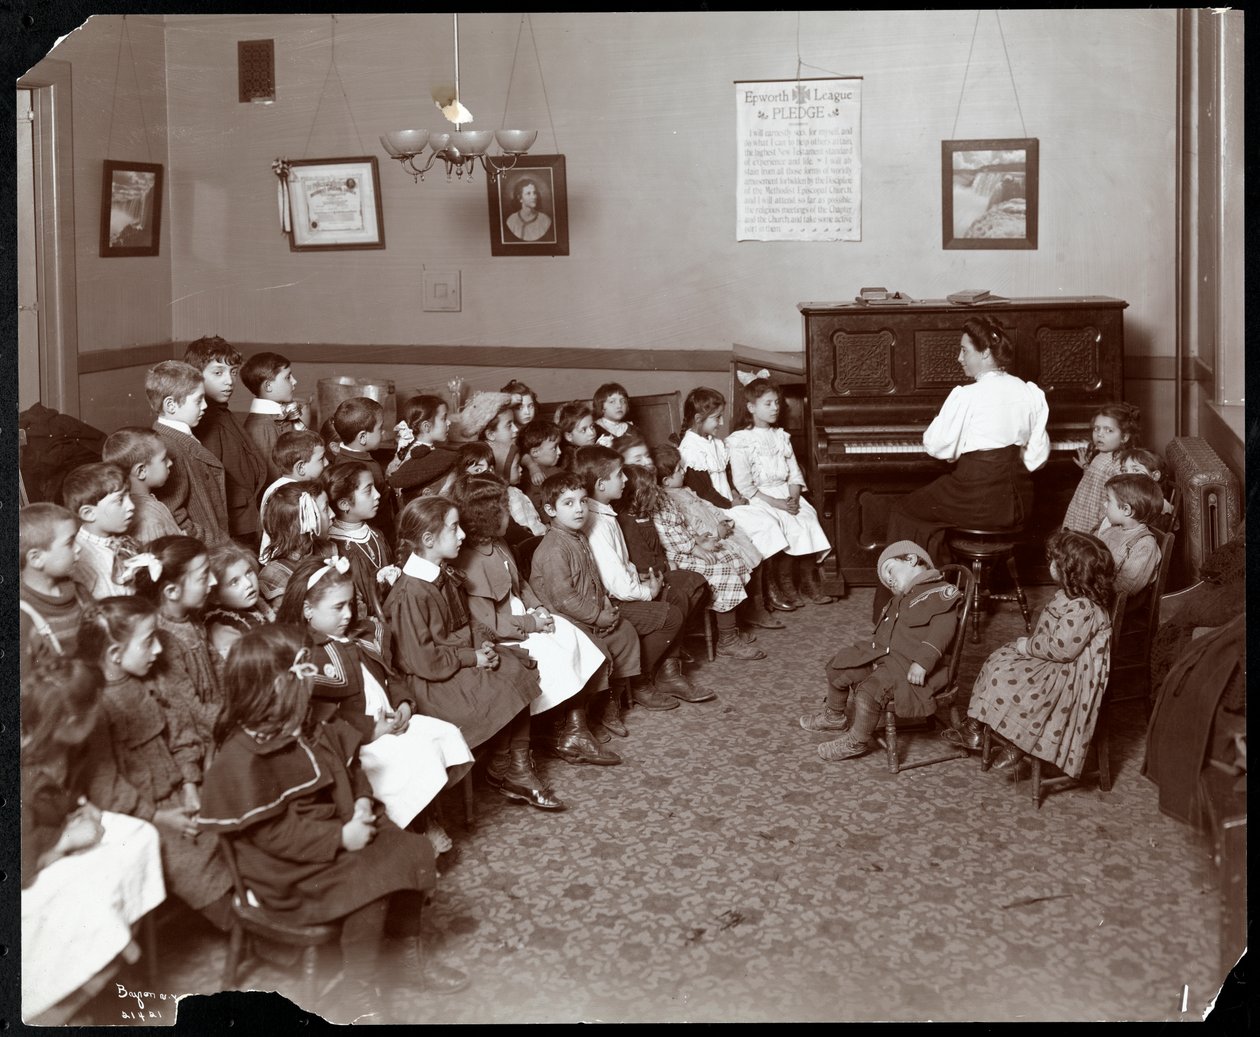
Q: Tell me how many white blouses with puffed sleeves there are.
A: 1